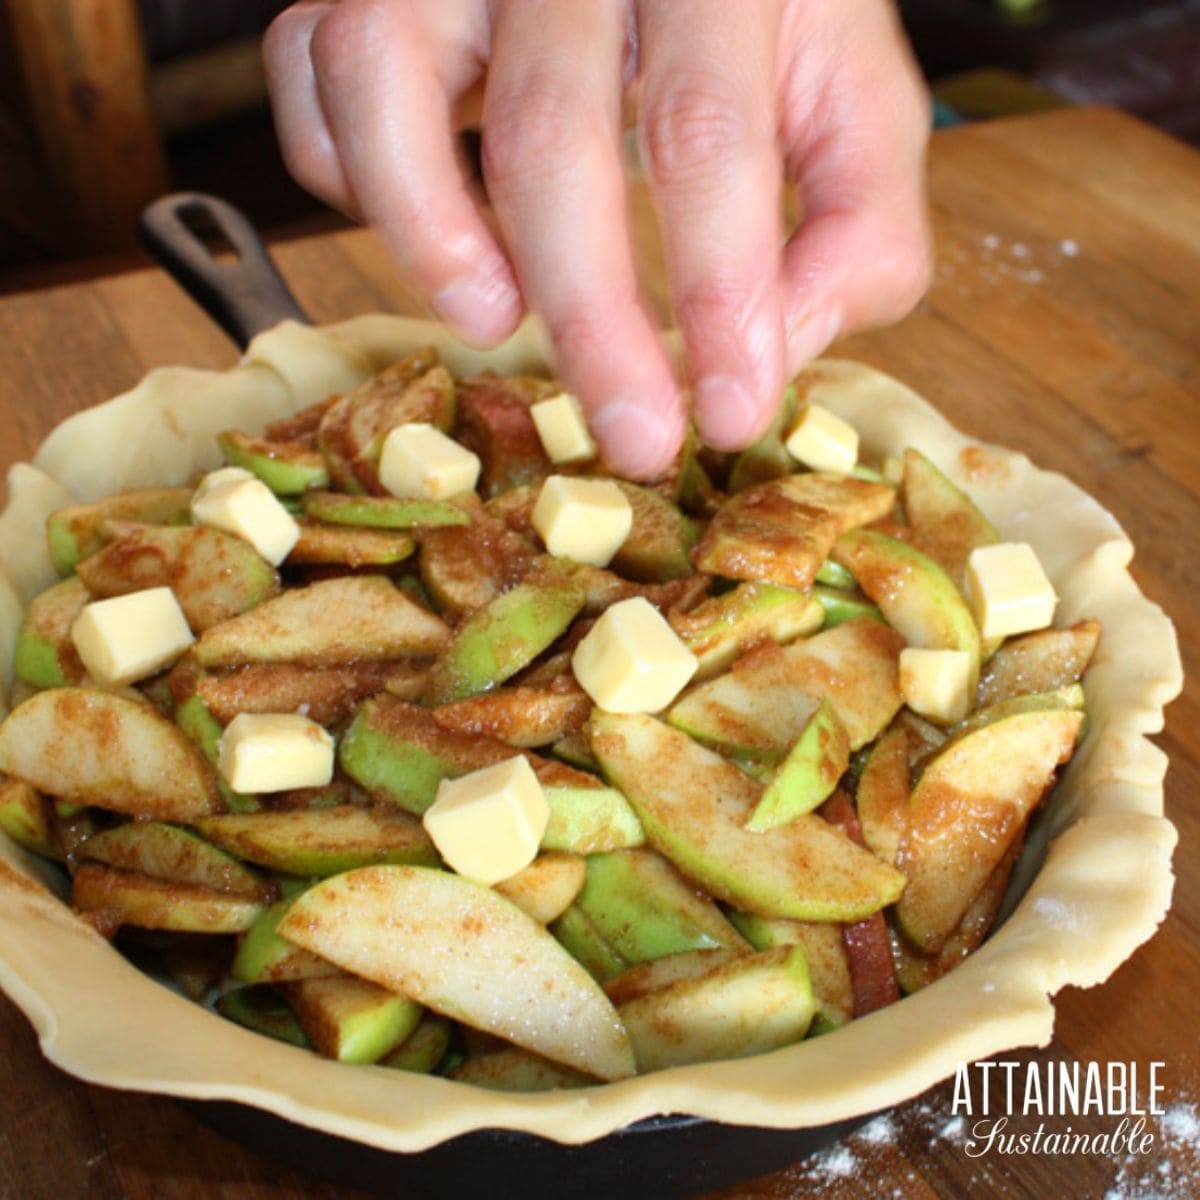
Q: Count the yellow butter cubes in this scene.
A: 11